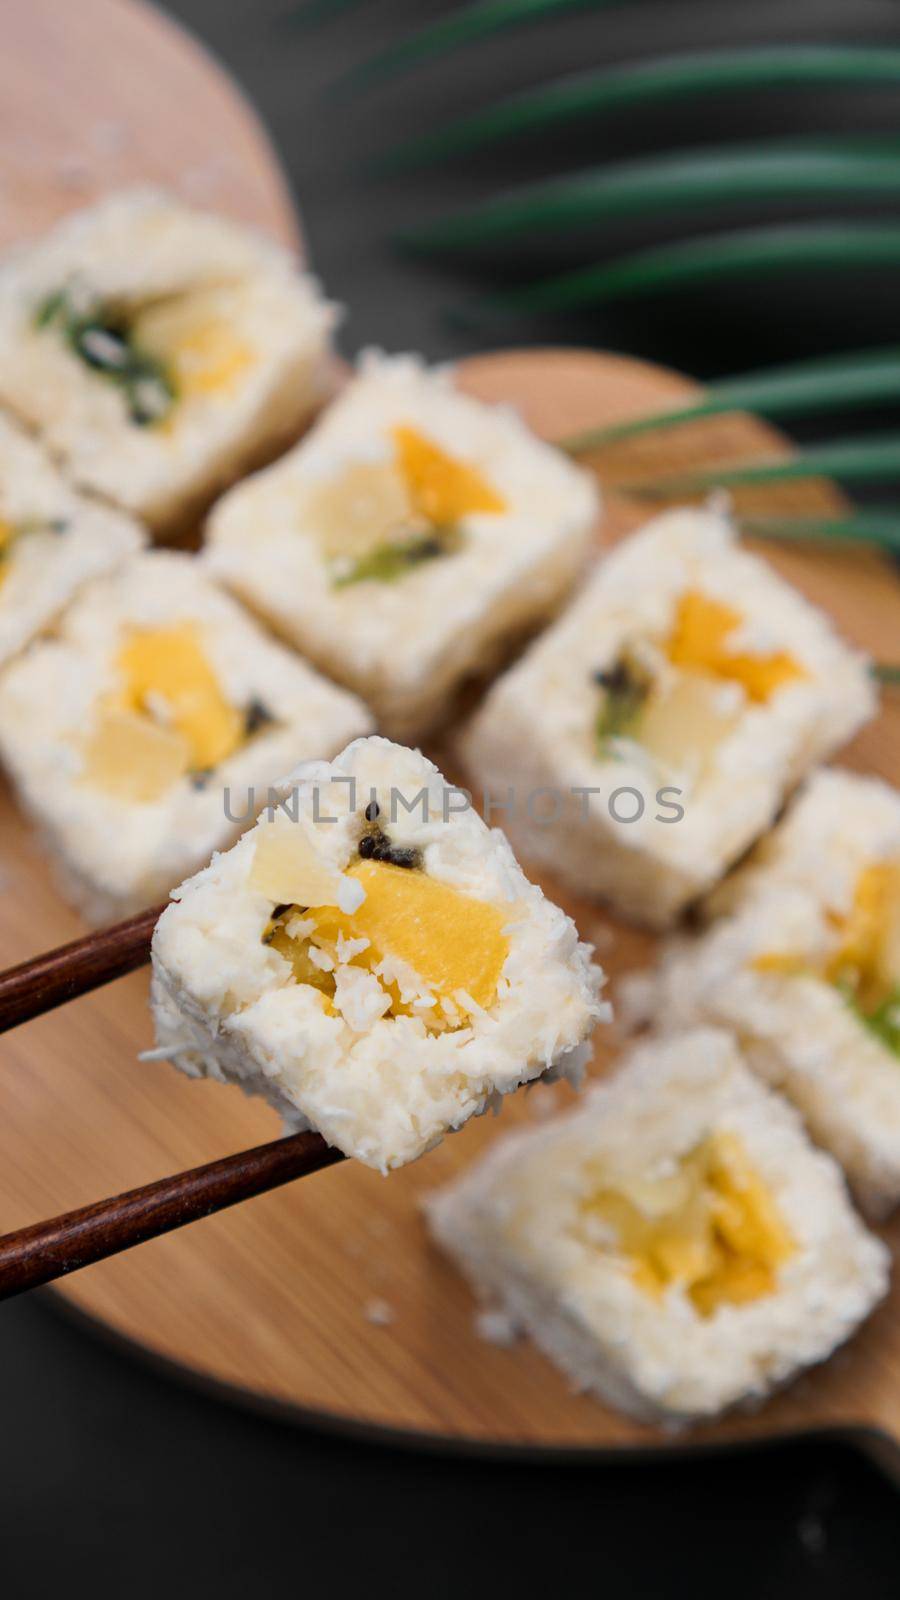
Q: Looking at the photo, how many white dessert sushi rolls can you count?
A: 8